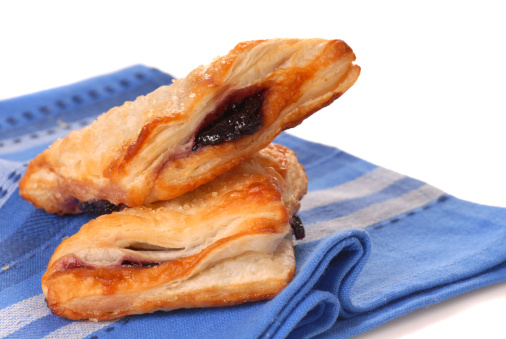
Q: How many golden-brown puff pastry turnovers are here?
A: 2